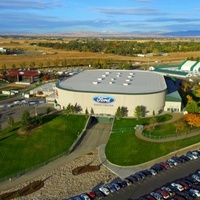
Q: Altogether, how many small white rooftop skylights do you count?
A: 12